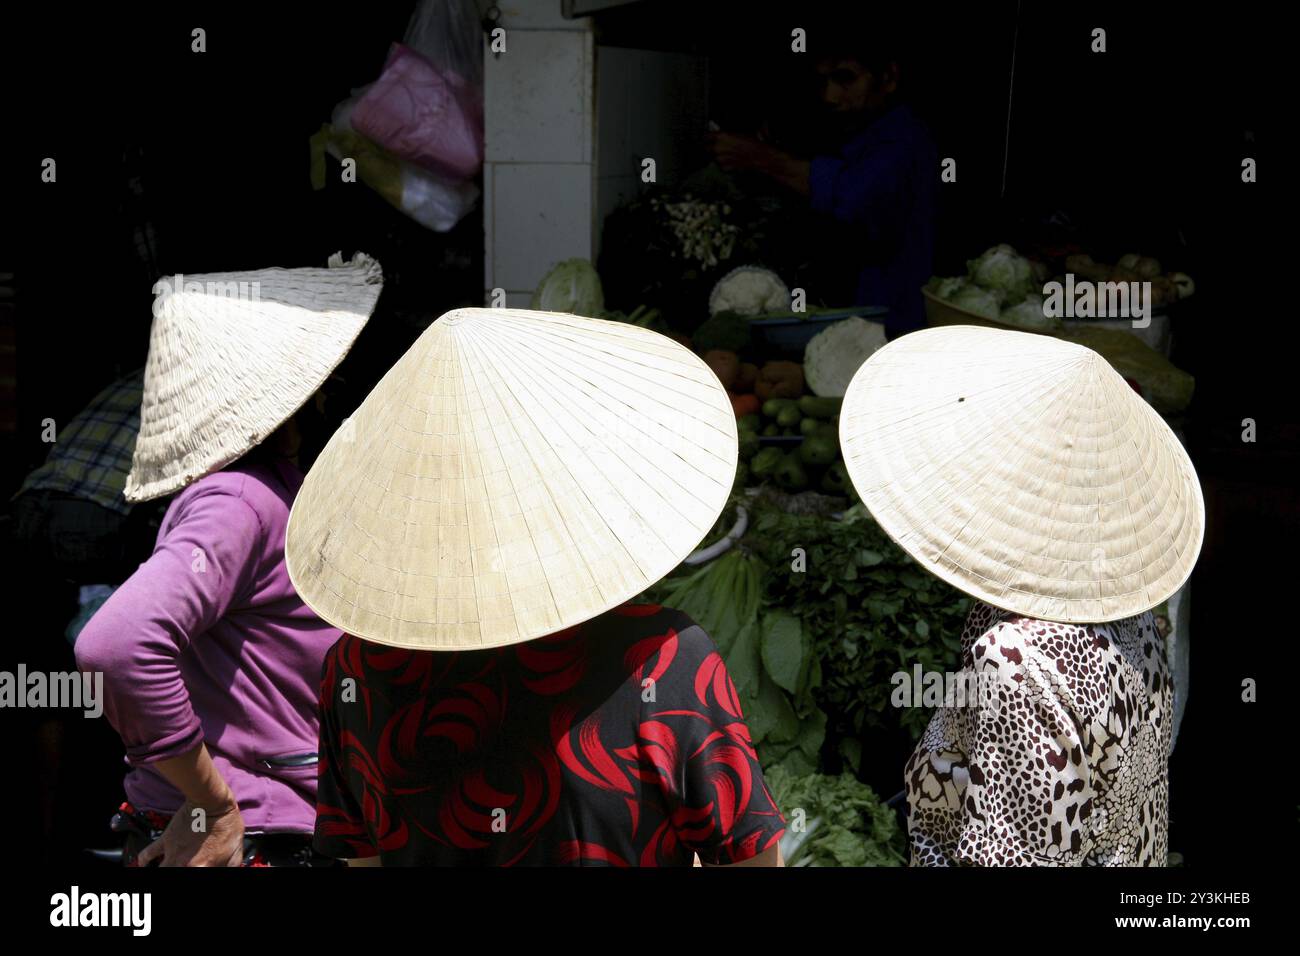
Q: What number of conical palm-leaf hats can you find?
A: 3